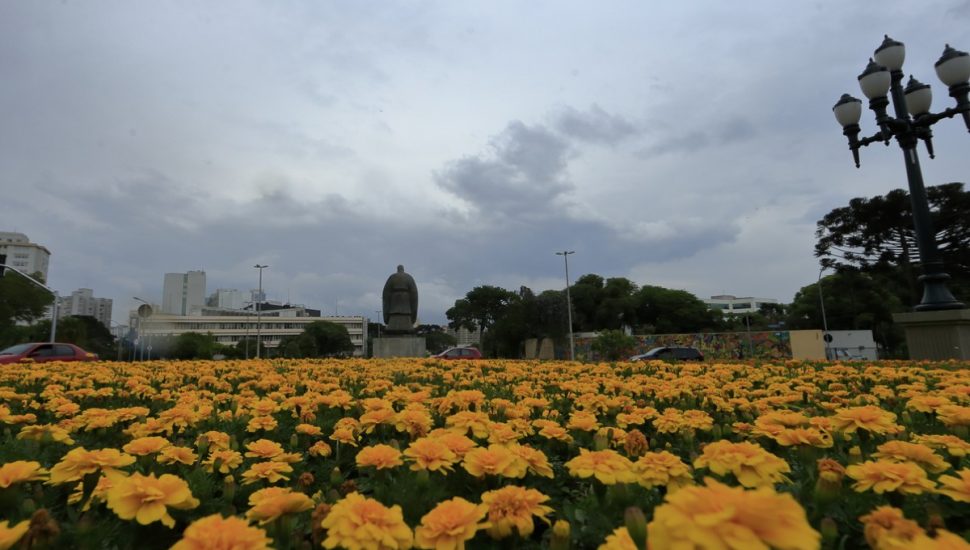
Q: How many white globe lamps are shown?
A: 5